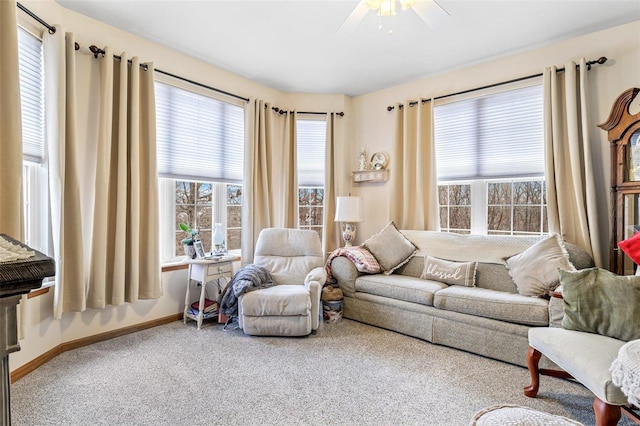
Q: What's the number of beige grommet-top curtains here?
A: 8